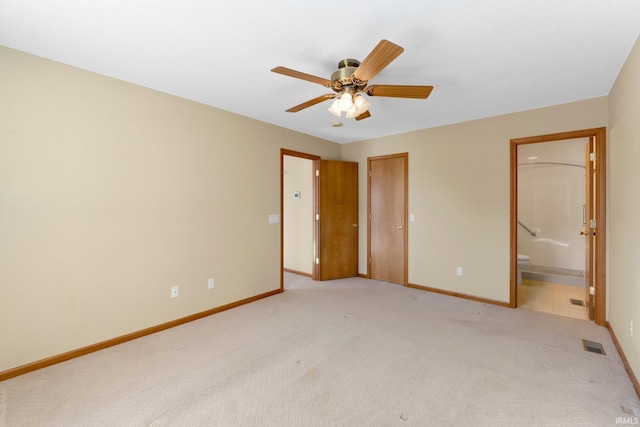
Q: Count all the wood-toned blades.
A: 5